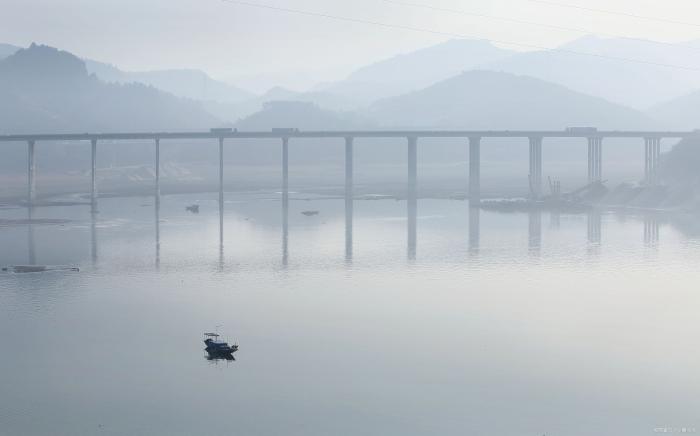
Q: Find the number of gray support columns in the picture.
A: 11